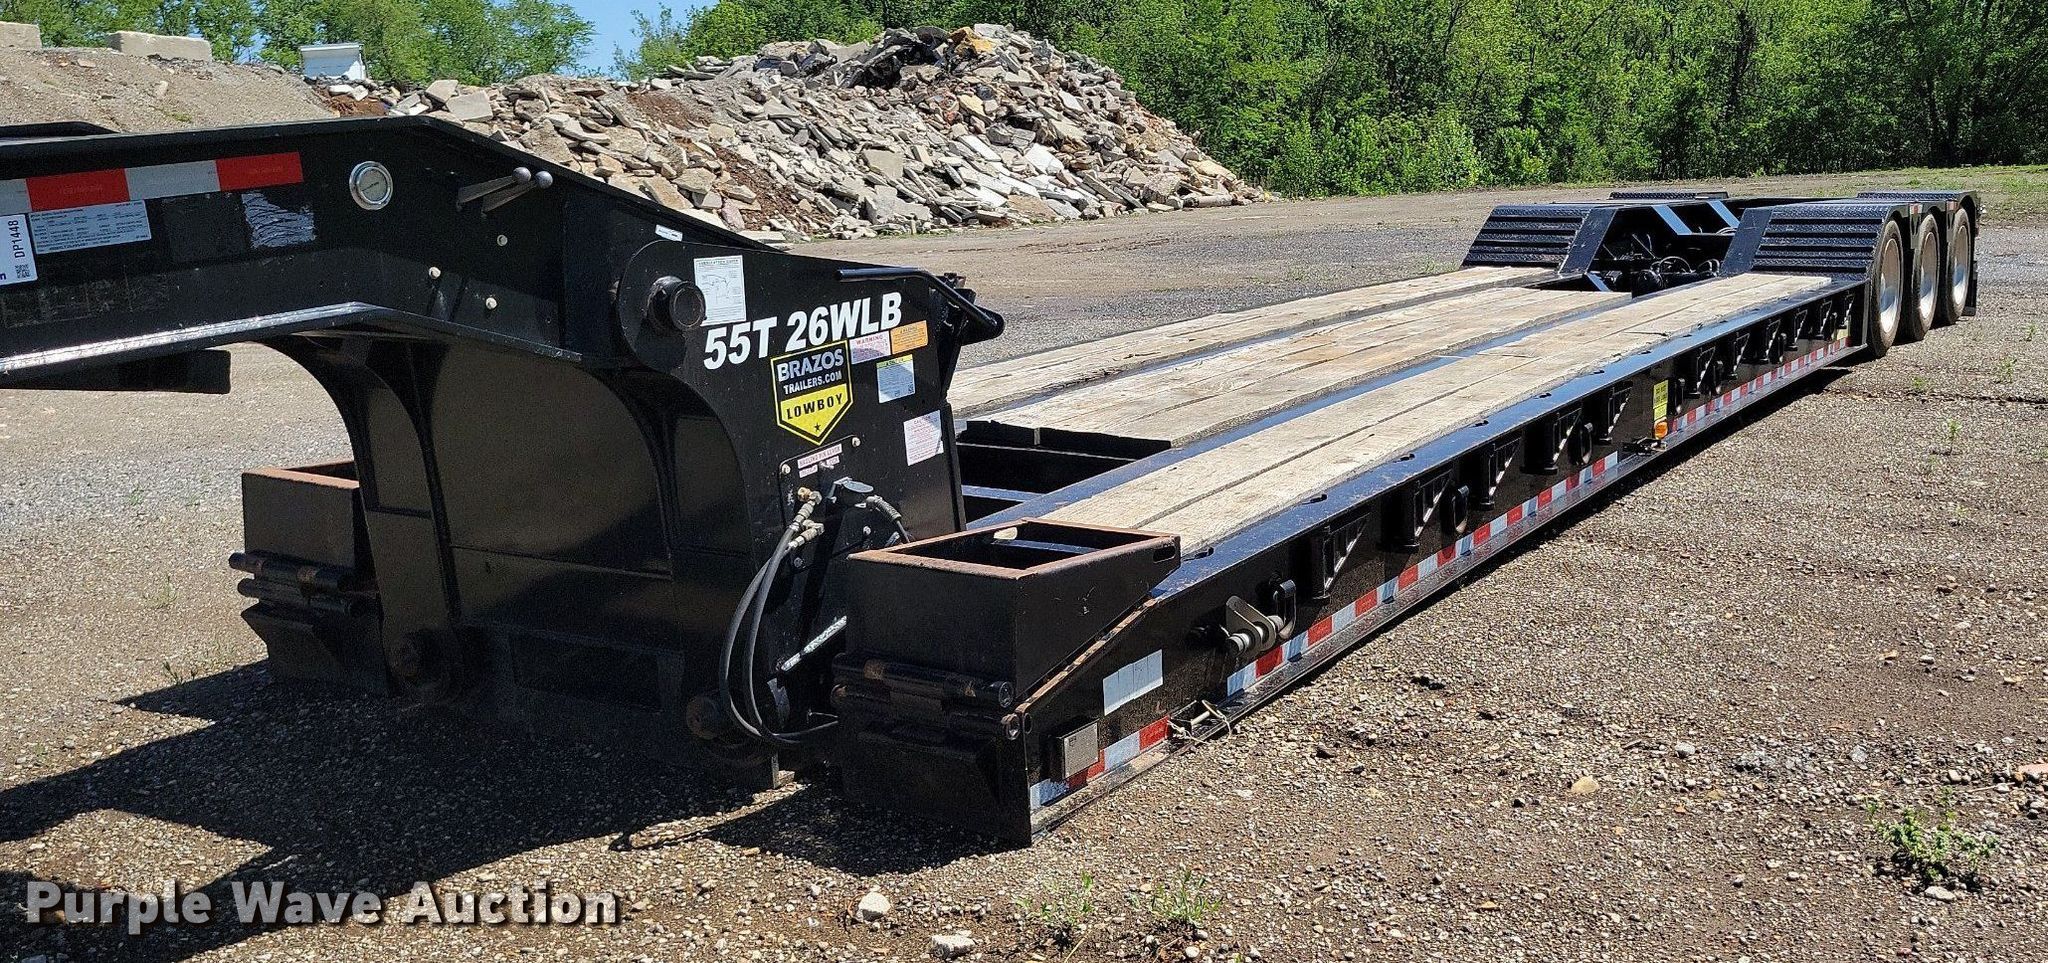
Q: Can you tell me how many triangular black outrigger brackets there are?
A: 11